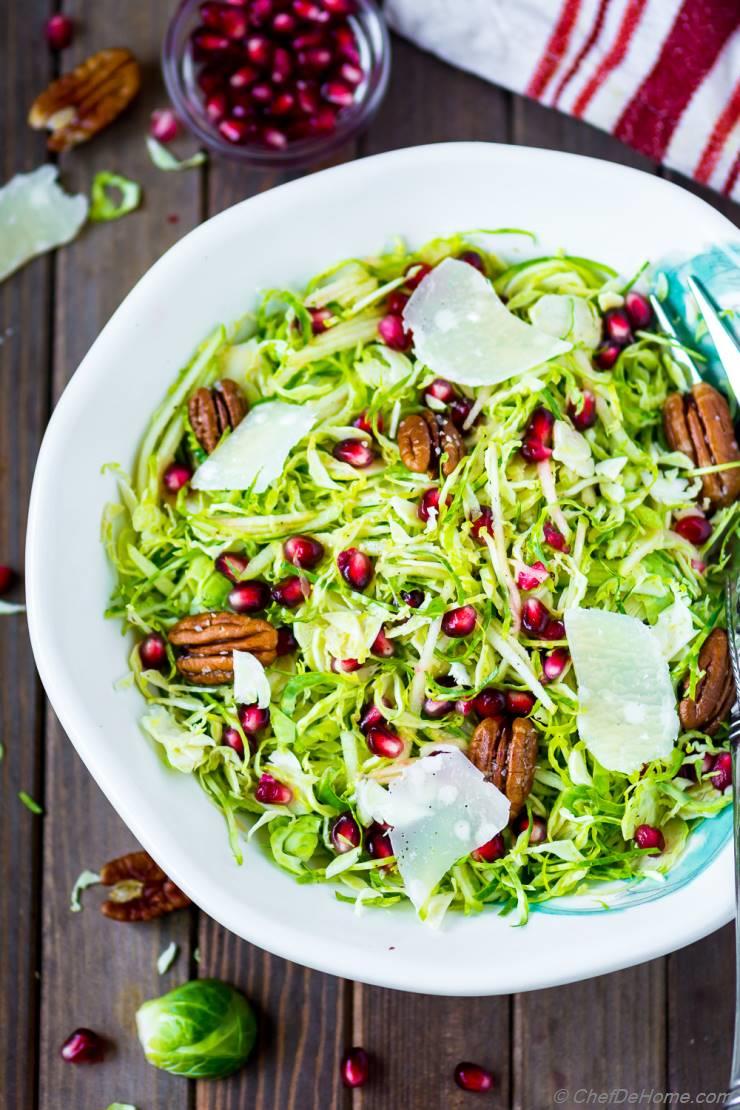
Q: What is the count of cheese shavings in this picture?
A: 5